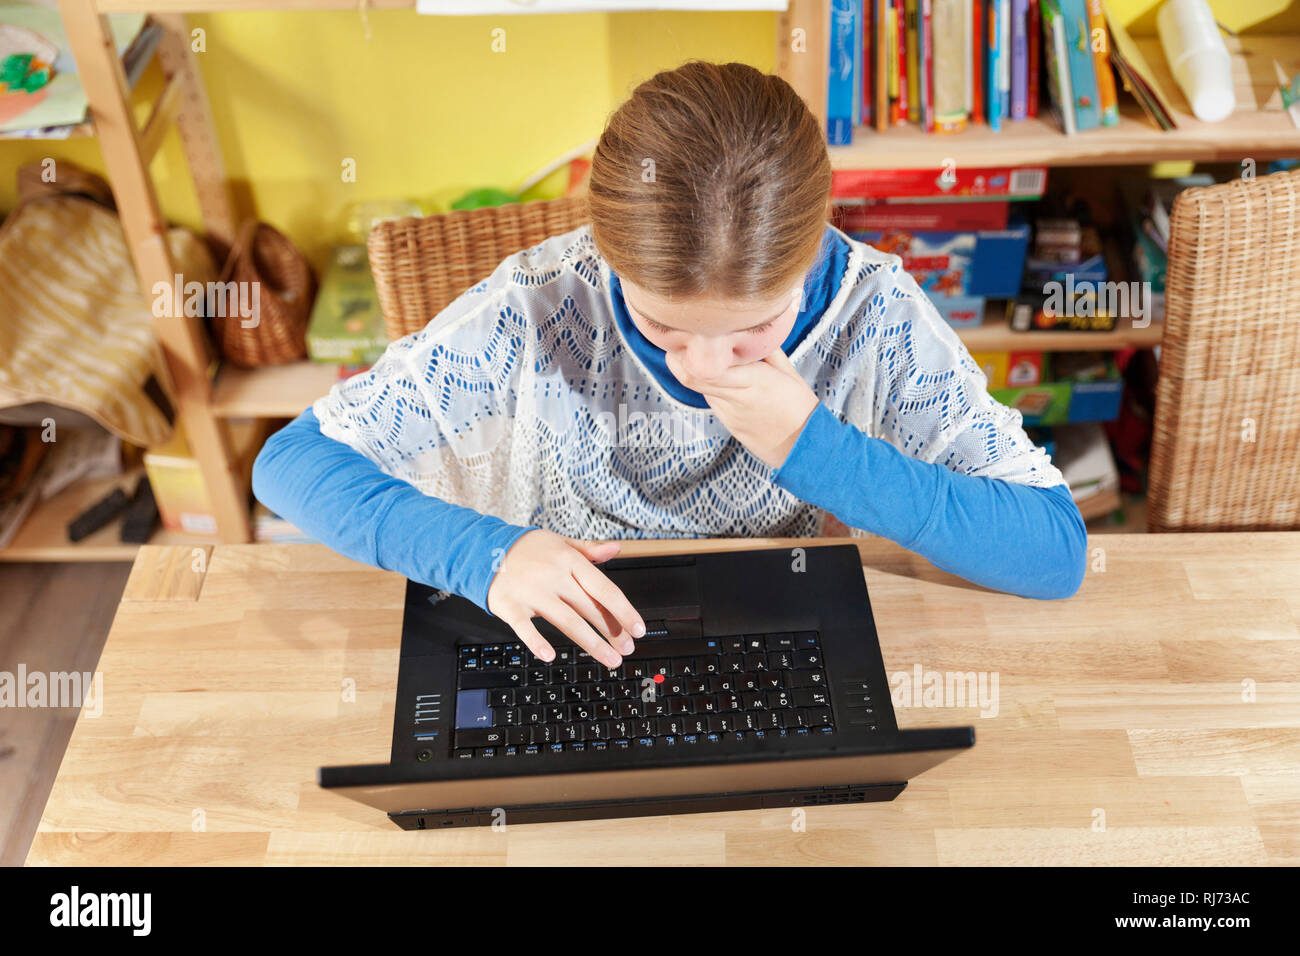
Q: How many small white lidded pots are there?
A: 0